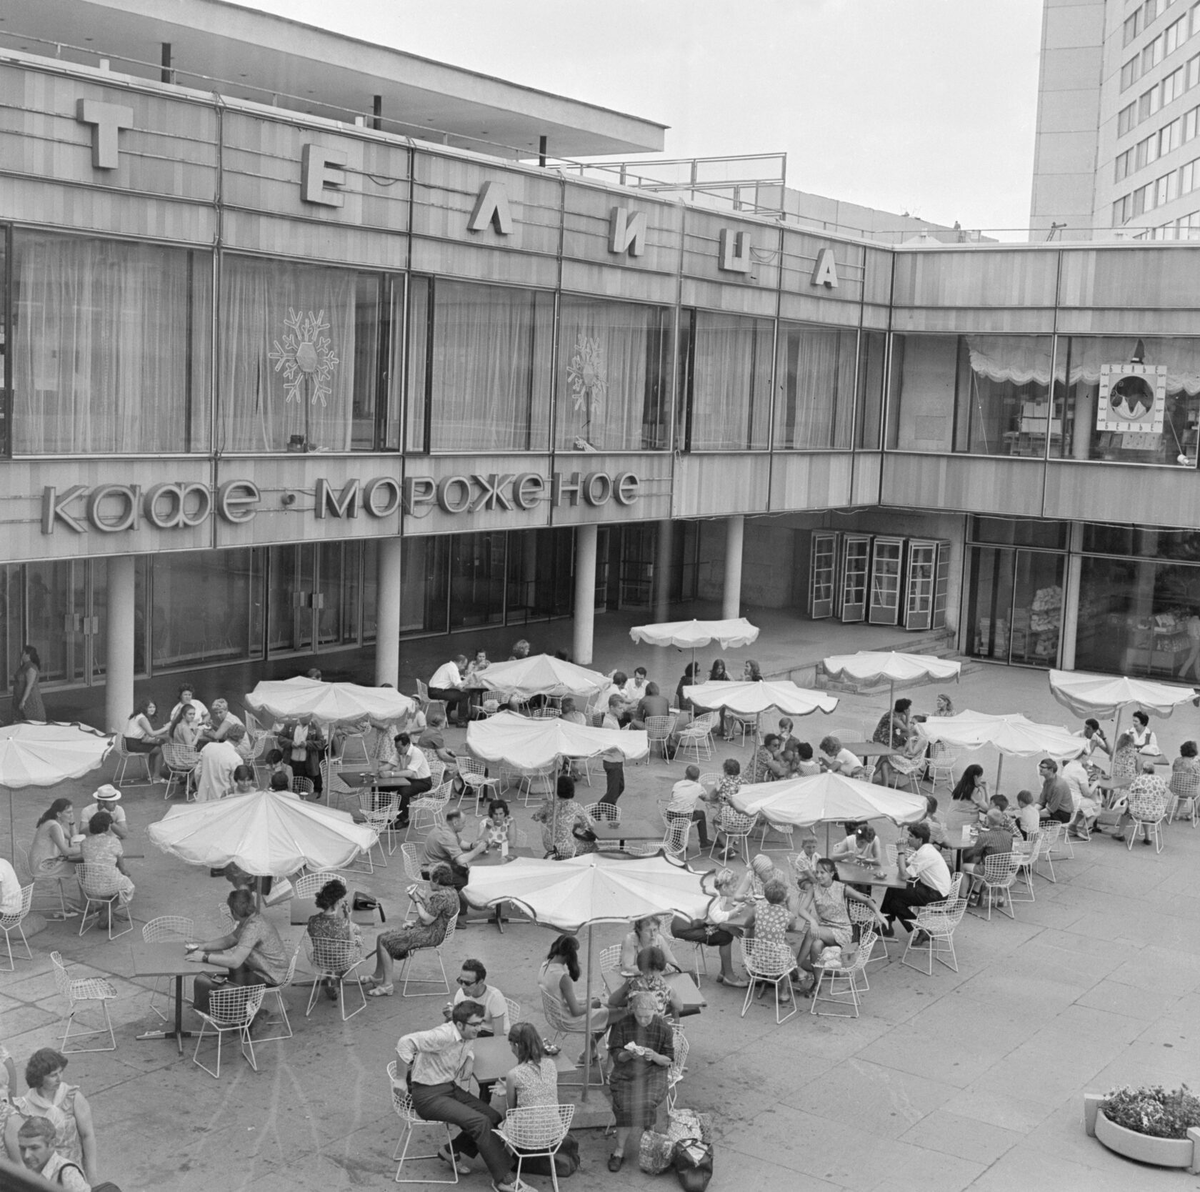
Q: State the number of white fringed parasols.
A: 12